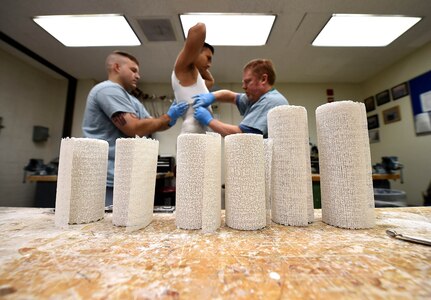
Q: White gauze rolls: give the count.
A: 6